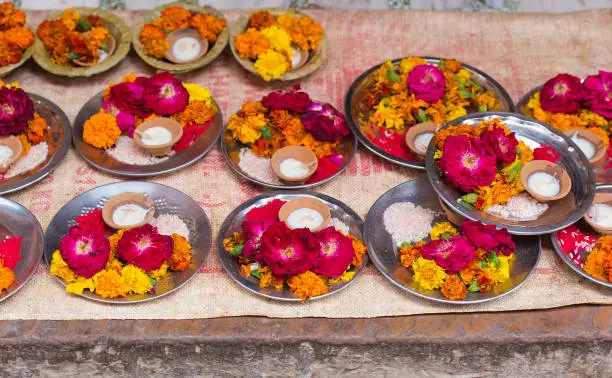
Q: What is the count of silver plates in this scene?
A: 11